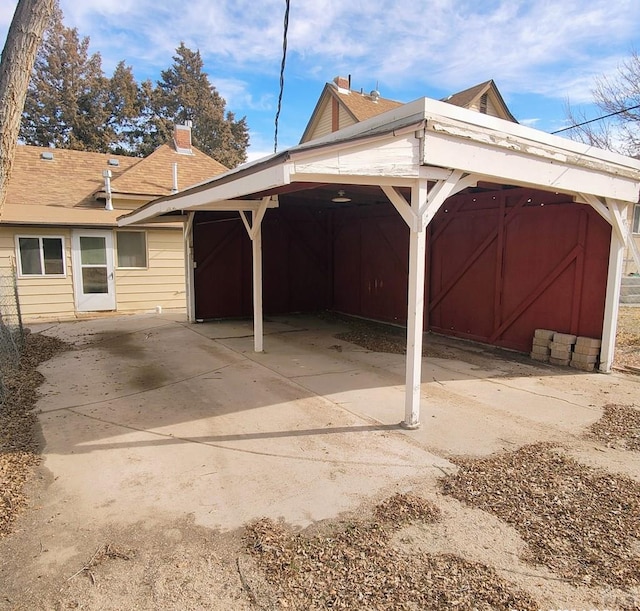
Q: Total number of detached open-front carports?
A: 1